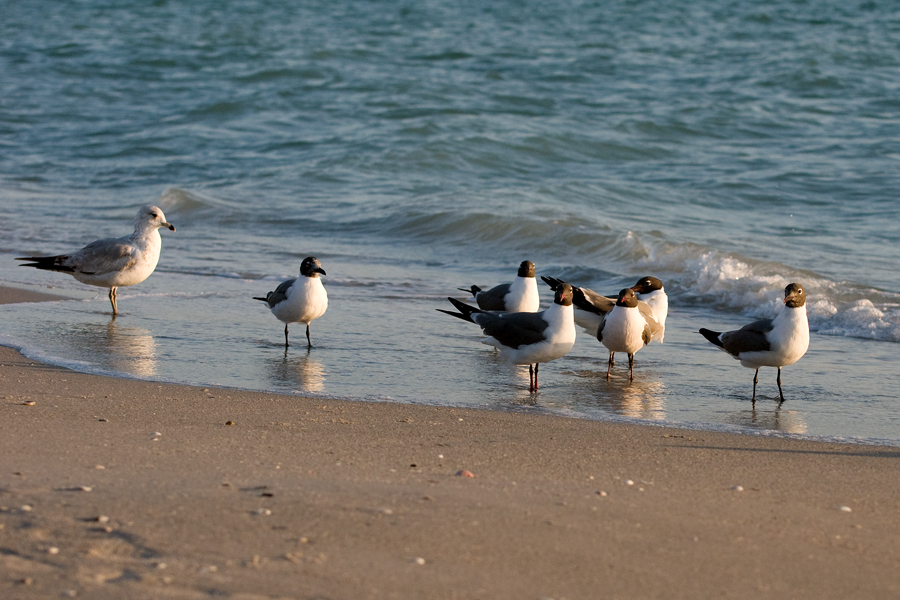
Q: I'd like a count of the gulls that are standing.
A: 7